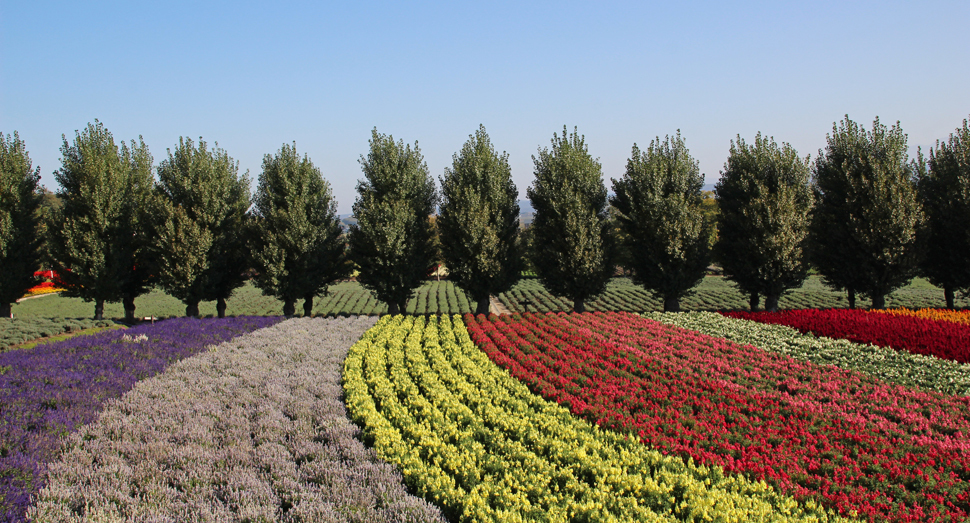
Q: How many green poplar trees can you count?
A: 11